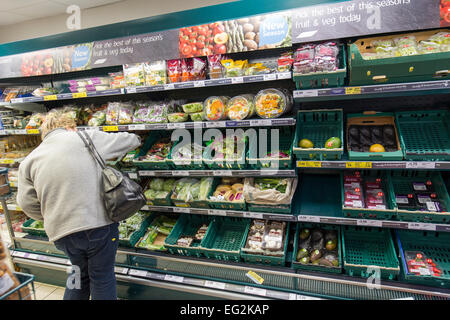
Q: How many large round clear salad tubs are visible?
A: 3